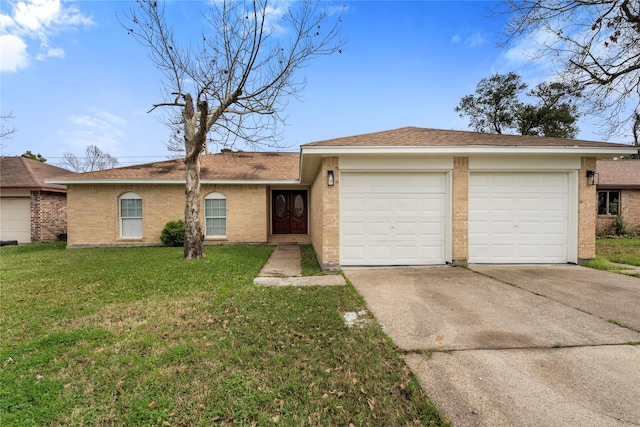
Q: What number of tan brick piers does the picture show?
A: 3